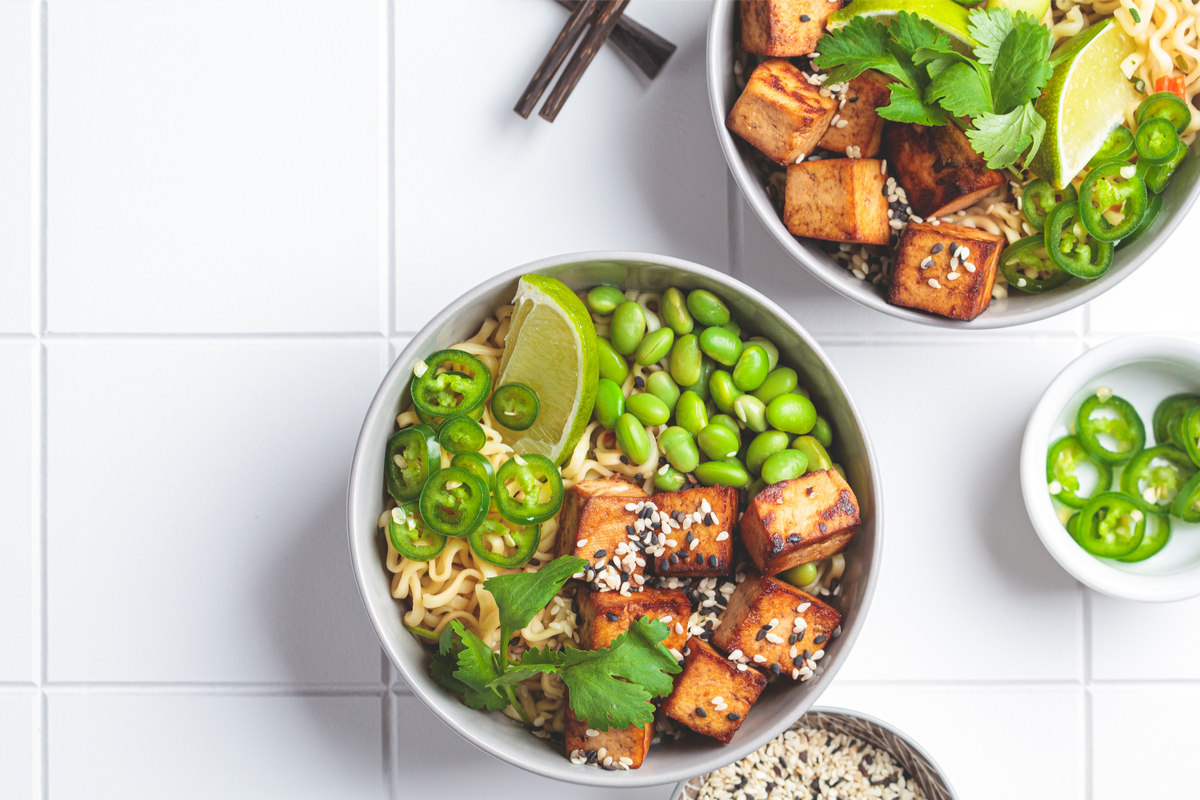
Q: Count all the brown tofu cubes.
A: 13